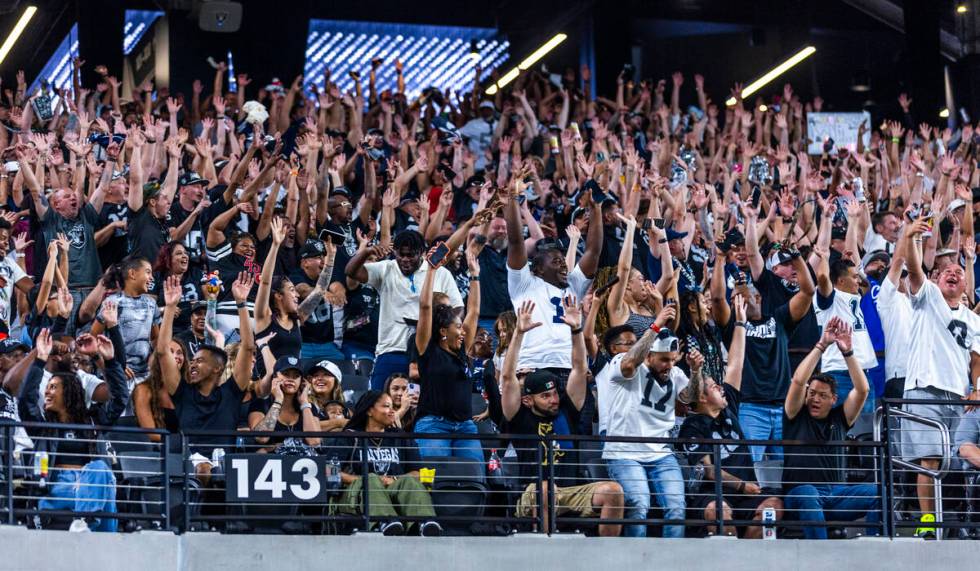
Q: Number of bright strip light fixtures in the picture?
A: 3